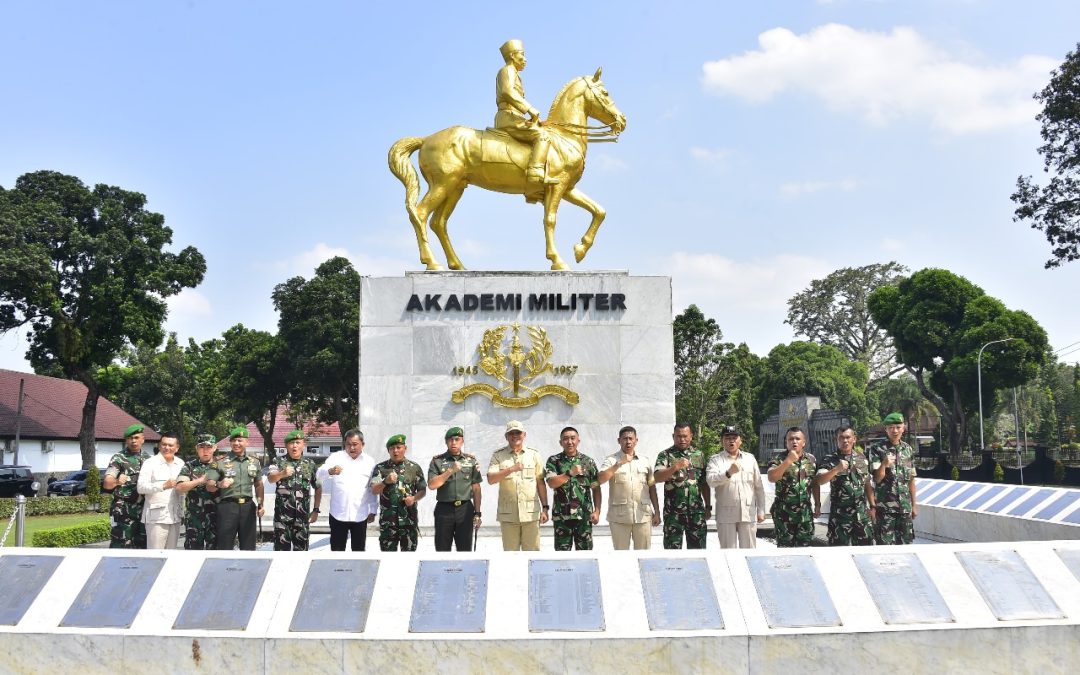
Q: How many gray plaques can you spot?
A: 11